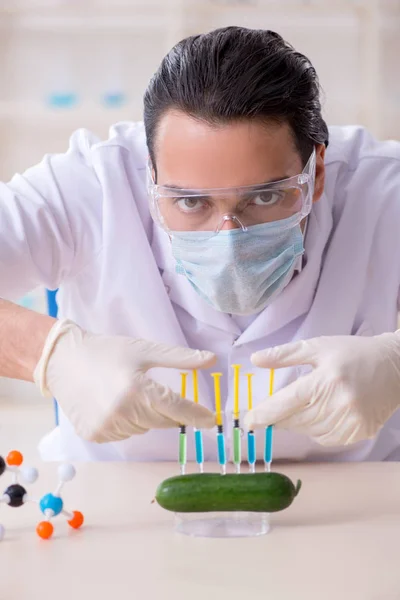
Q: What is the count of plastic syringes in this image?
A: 6